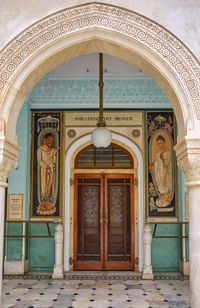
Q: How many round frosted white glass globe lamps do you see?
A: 1